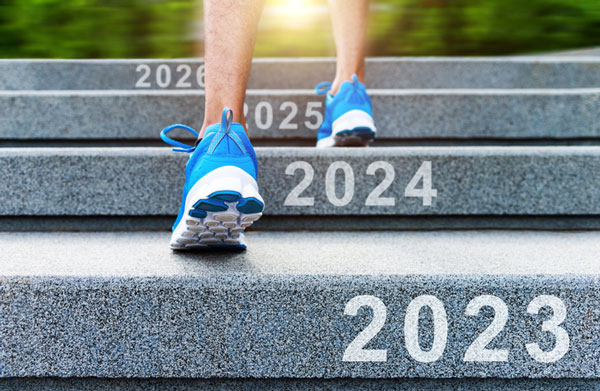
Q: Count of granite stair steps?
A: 4